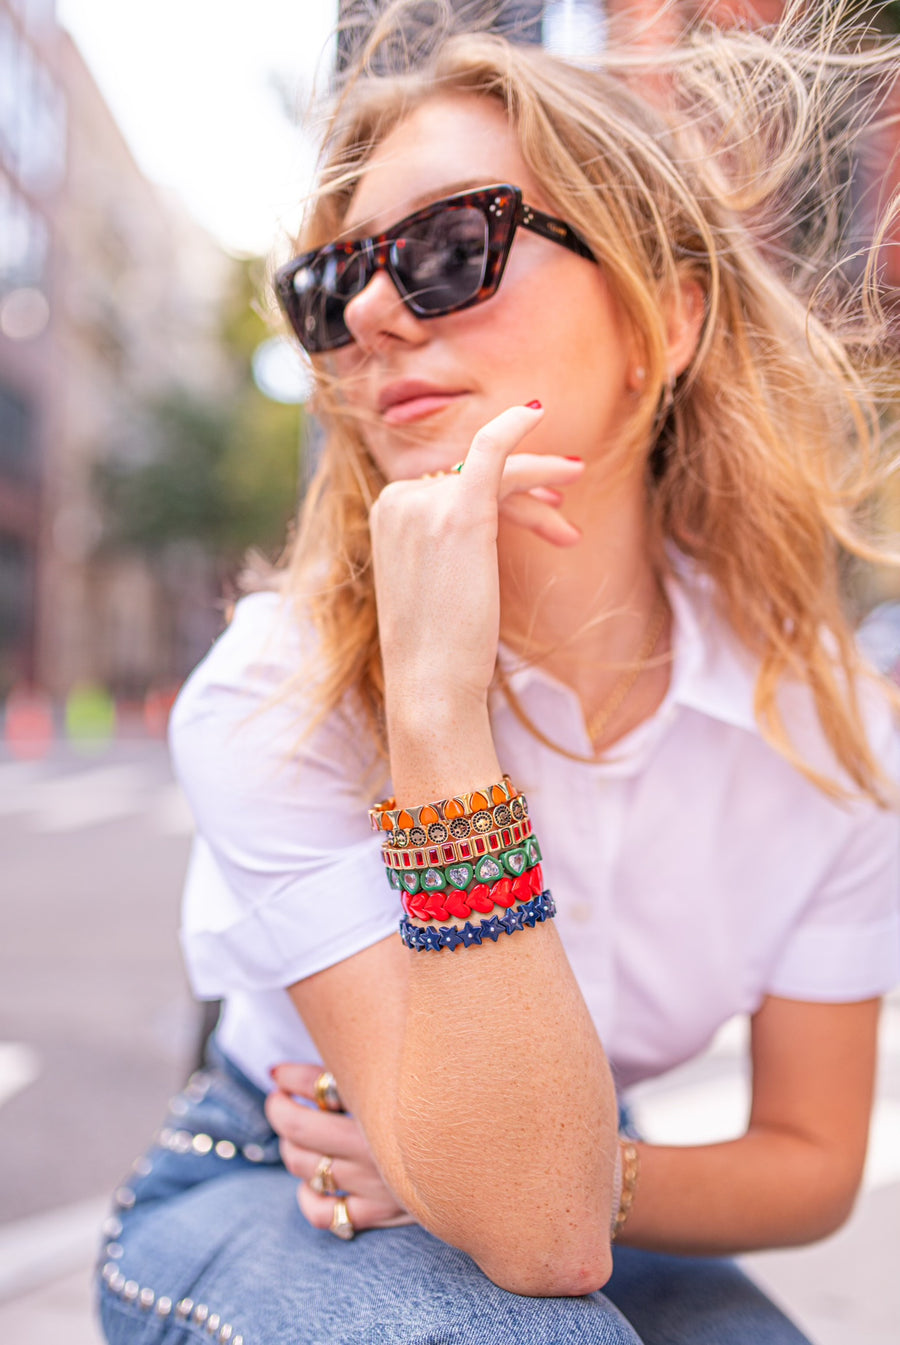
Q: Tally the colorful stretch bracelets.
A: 6